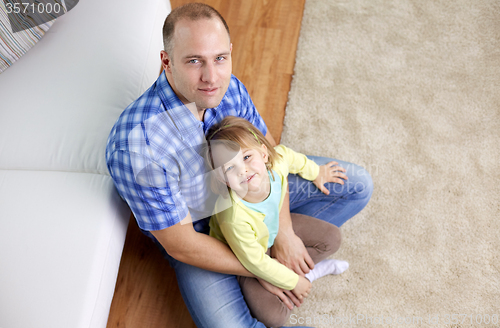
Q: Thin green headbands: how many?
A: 1